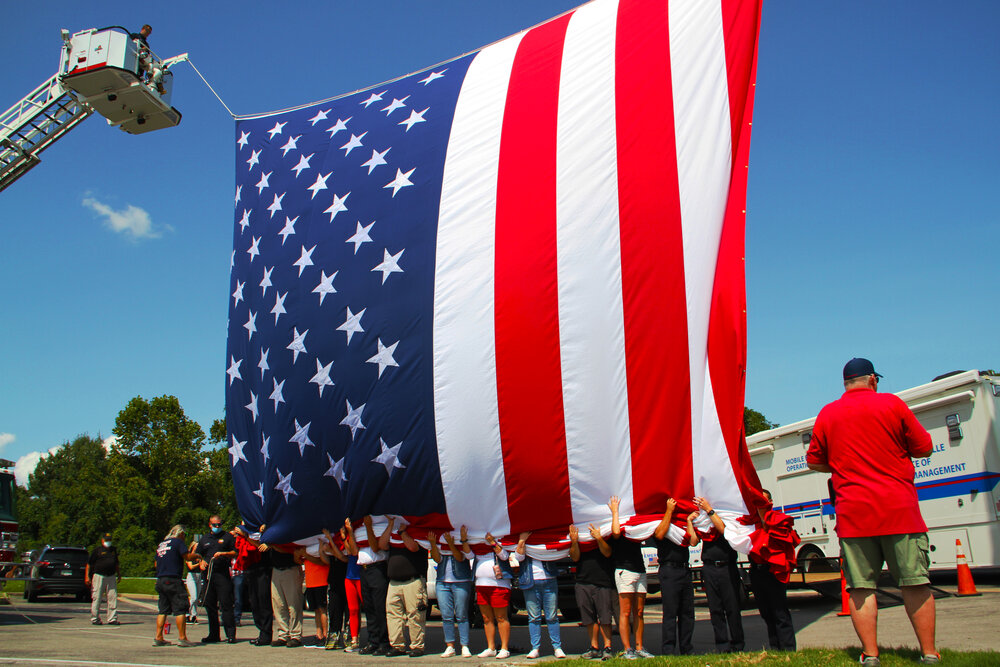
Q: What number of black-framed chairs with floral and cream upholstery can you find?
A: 0